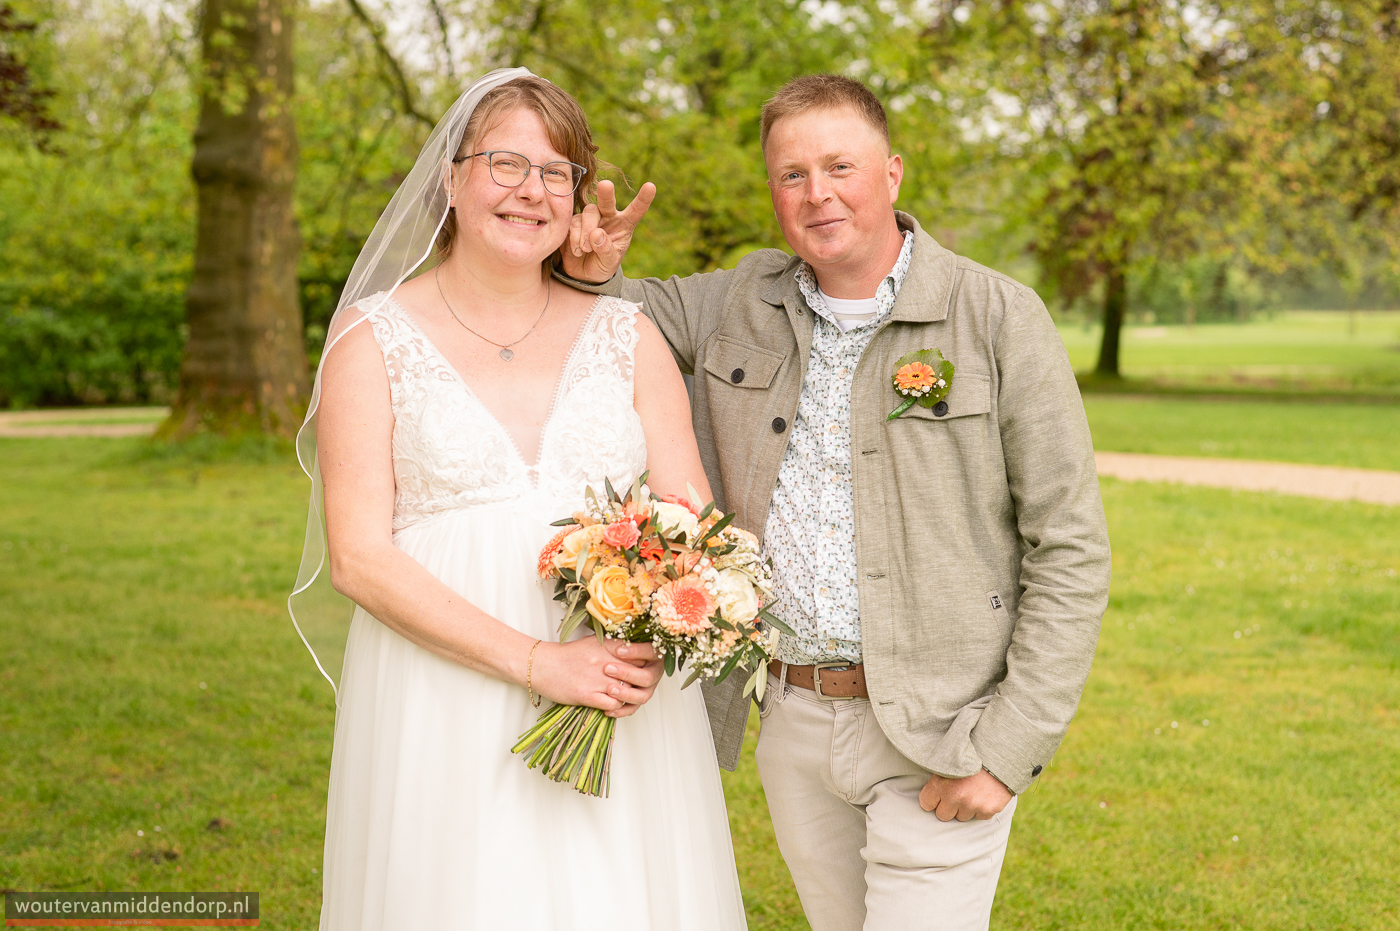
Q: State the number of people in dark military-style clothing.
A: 0